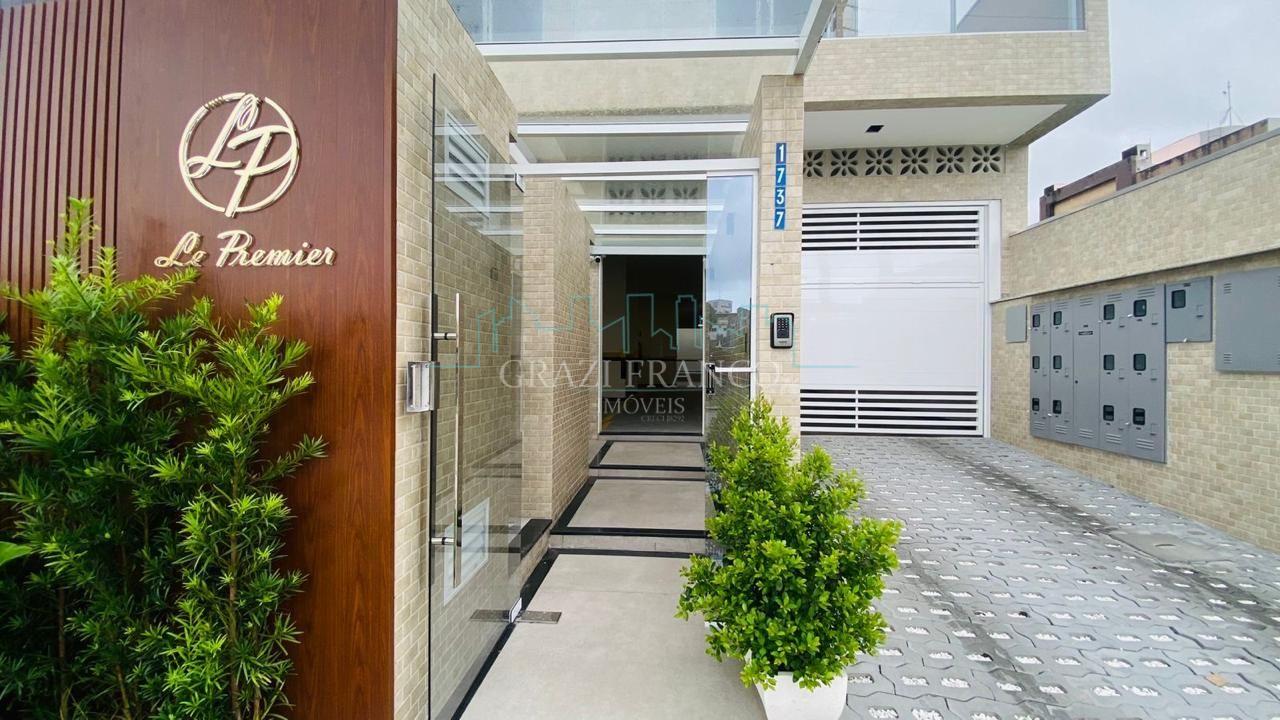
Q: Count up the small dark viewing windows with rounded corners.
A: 13